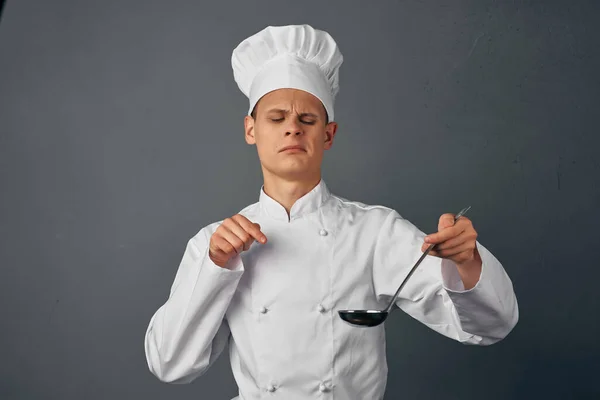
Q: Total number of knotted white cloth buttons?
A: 5